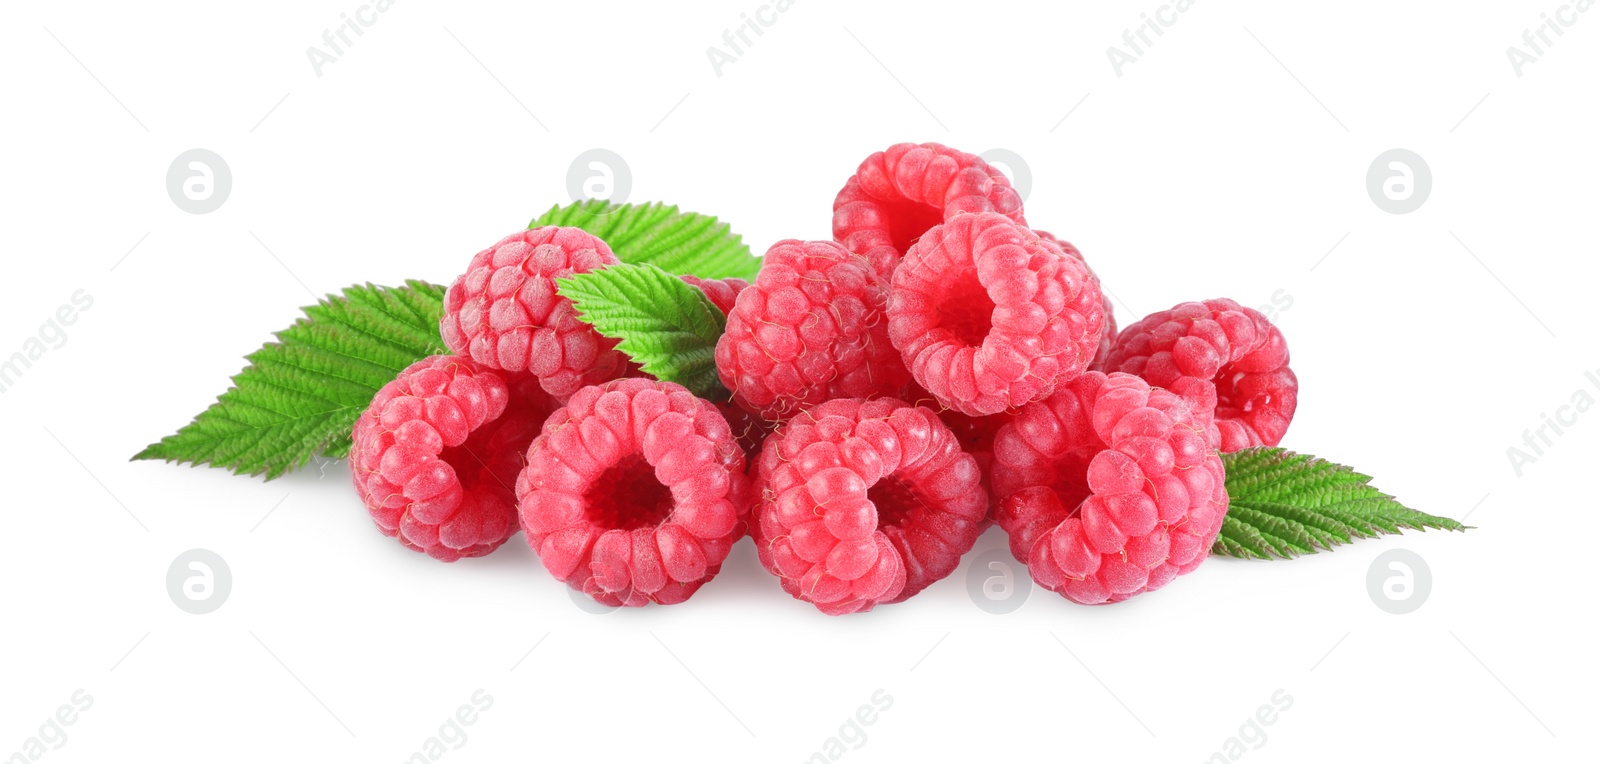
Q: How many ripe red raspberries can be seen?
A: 11